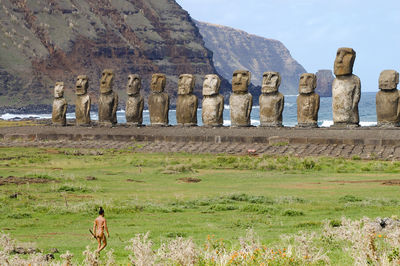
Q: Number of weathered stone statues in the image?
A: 12